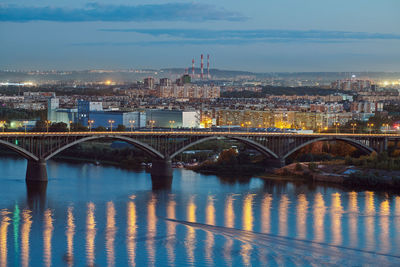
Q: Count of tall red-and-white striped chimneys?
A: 3